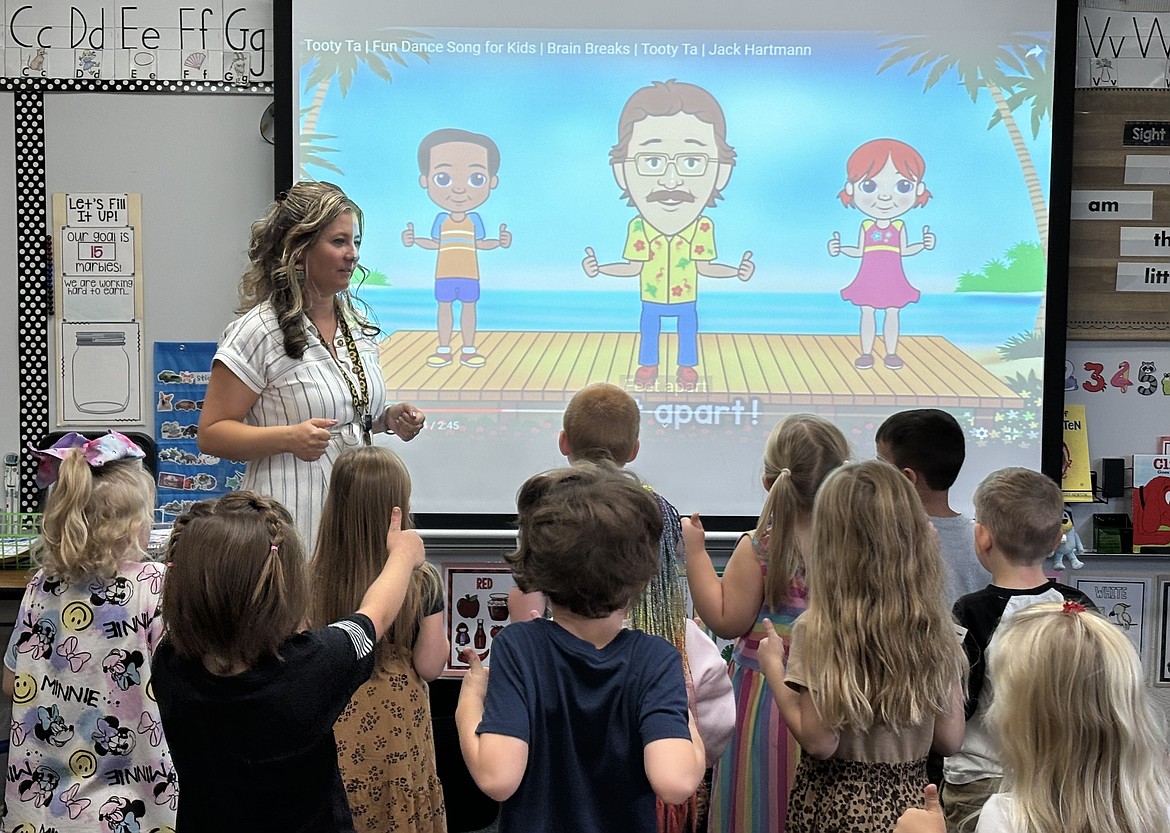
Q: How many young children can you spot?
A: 11